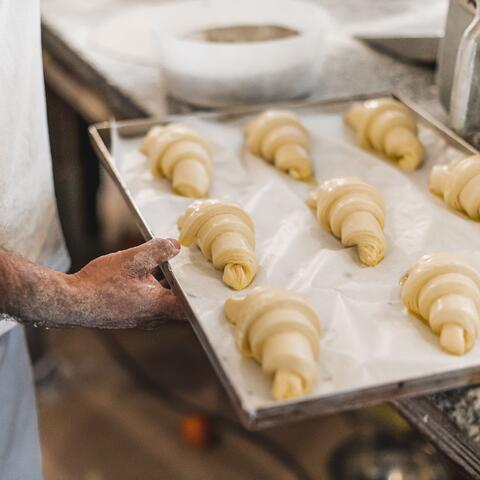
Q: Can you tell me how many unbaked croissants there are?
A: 8